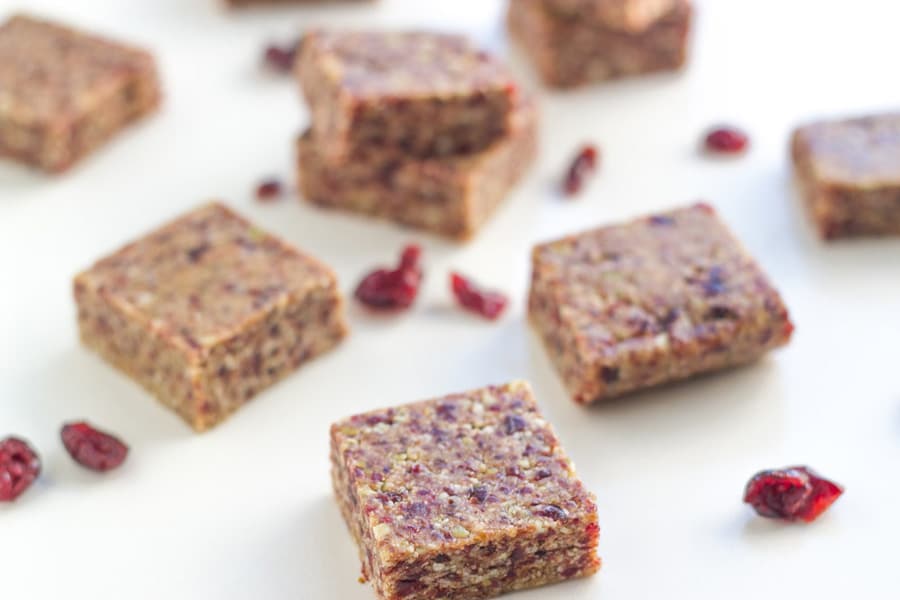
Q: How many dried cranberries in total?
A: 9